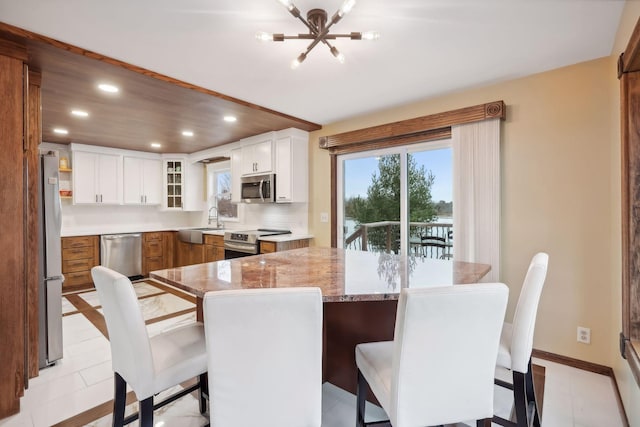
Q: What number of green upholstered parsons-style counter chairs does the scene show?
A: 0